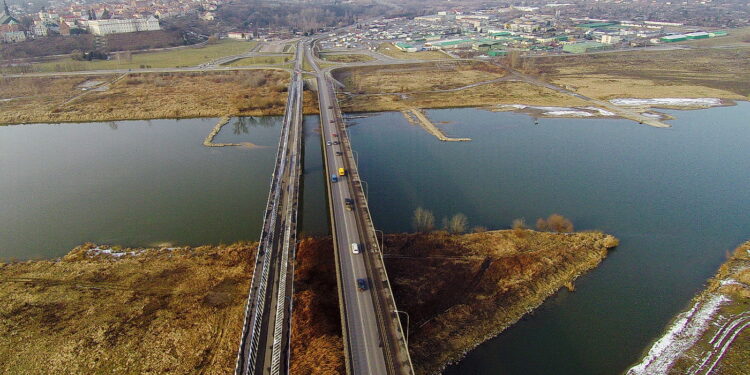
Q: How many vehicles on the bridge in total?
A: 11